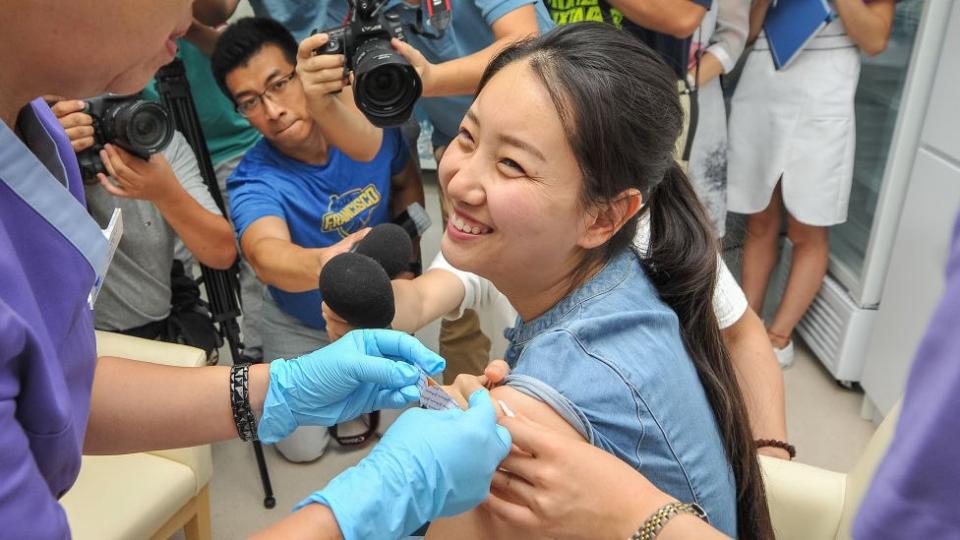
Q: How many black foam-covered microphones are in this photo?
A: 2